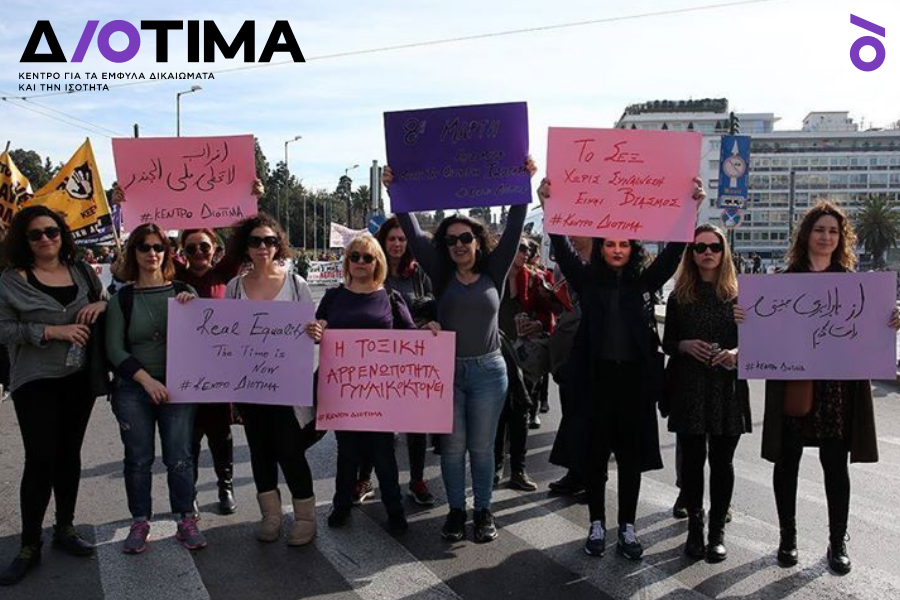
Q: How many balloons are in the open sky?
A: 0